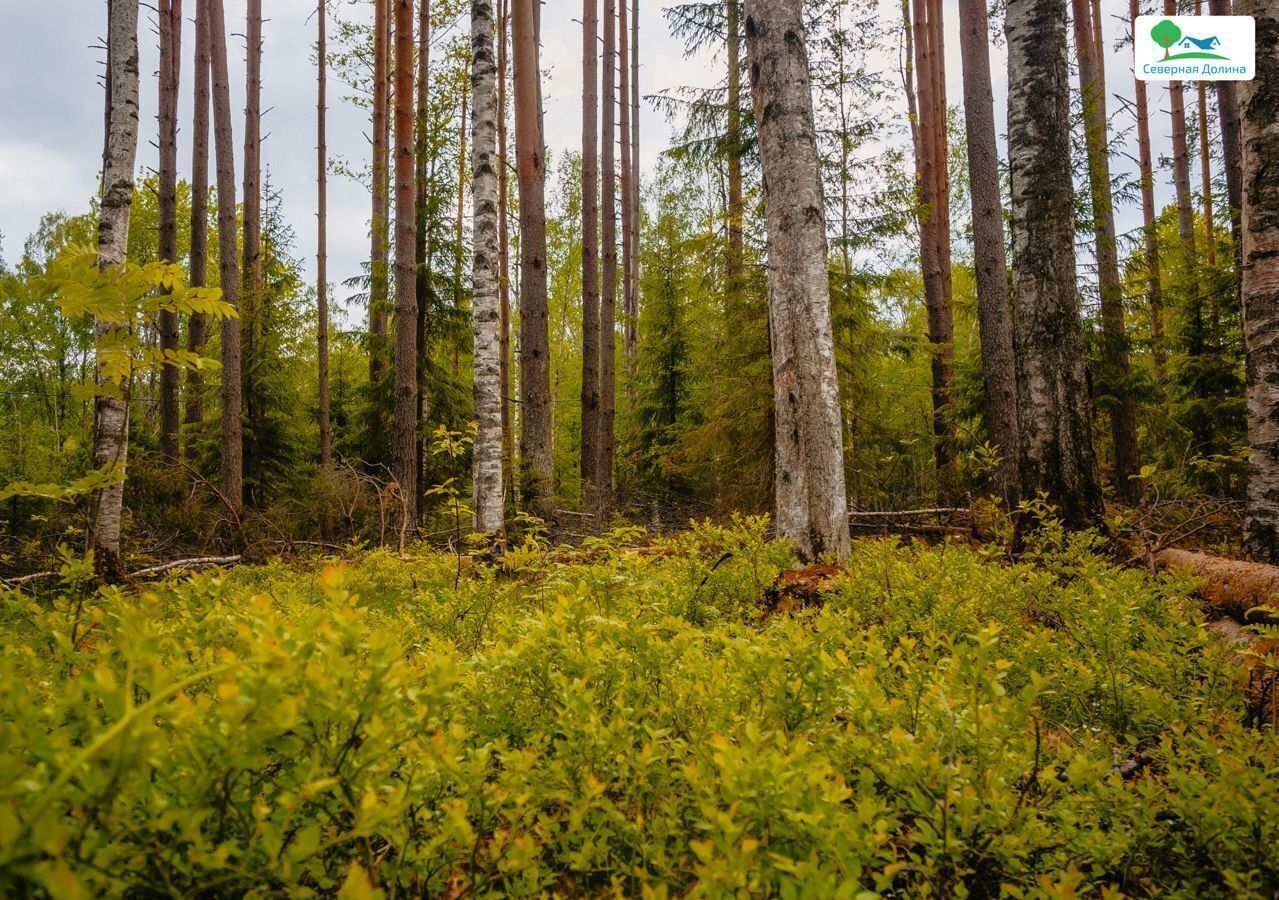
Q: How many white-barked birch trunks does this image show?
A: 5